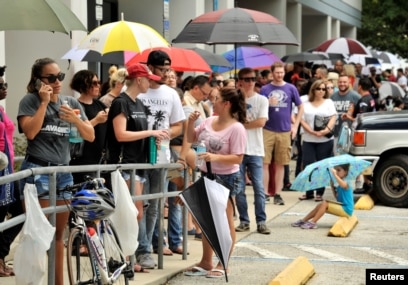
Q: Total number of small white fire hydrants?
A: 0